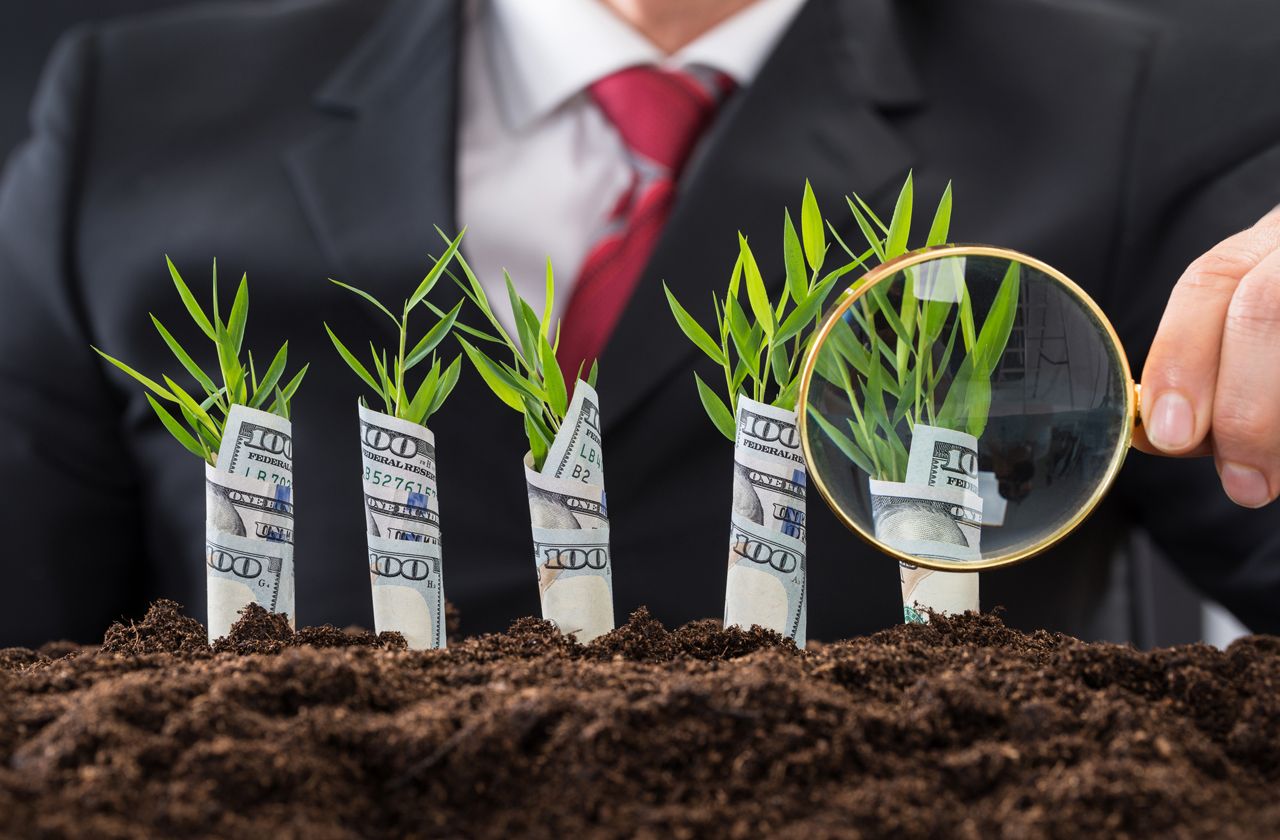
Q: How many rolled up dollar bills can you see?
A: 5